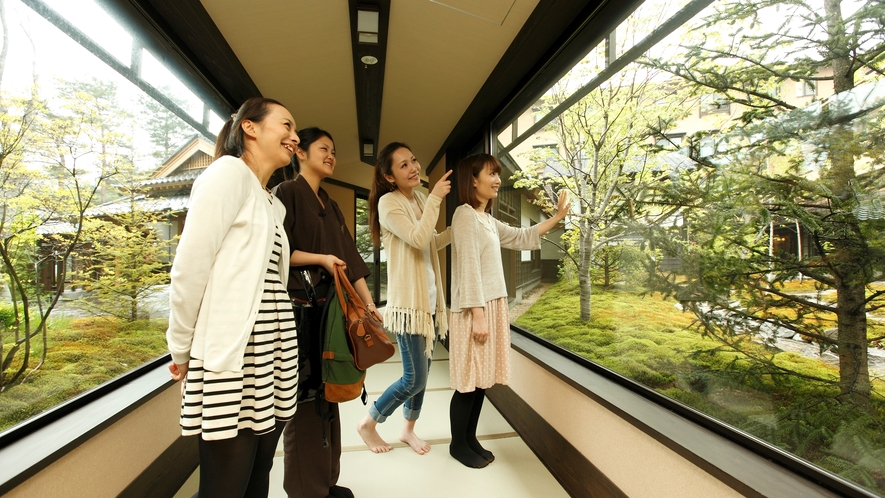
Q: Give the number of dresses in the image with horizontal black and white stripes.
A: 1